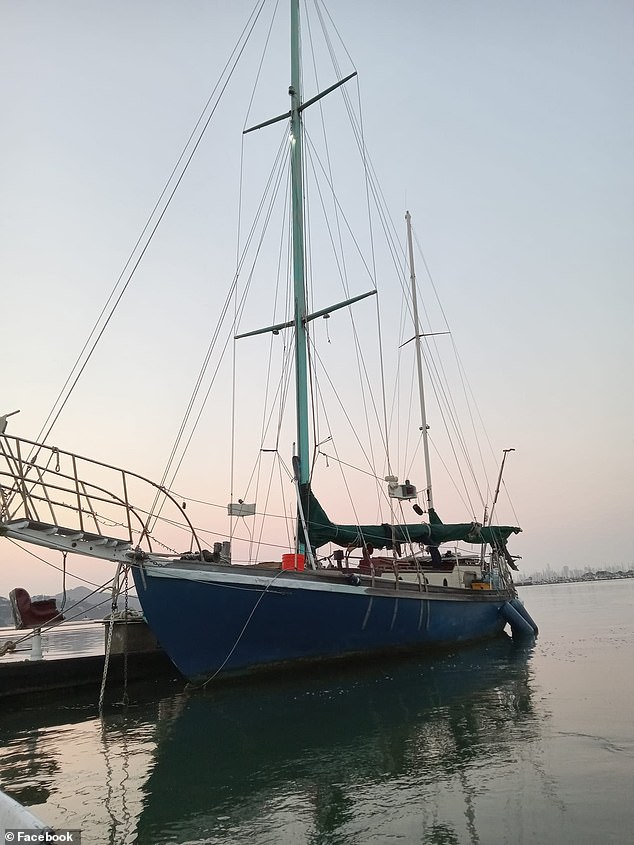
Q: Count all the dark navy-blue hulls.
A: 1